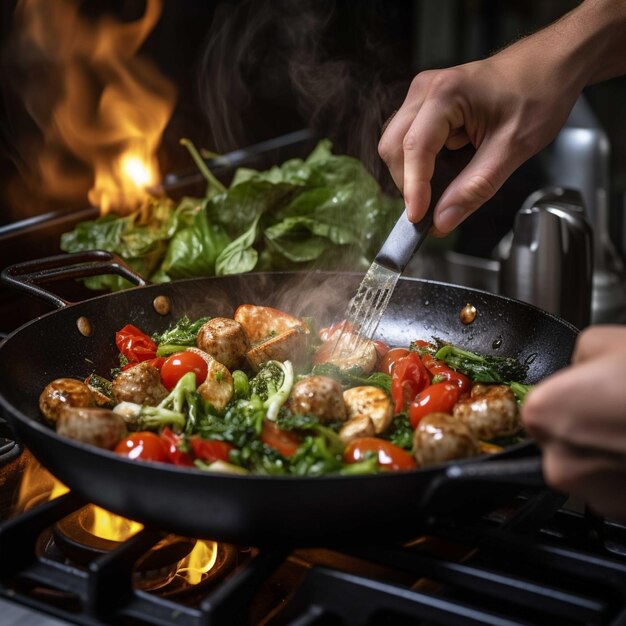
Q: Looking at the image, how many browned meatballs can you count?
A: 7